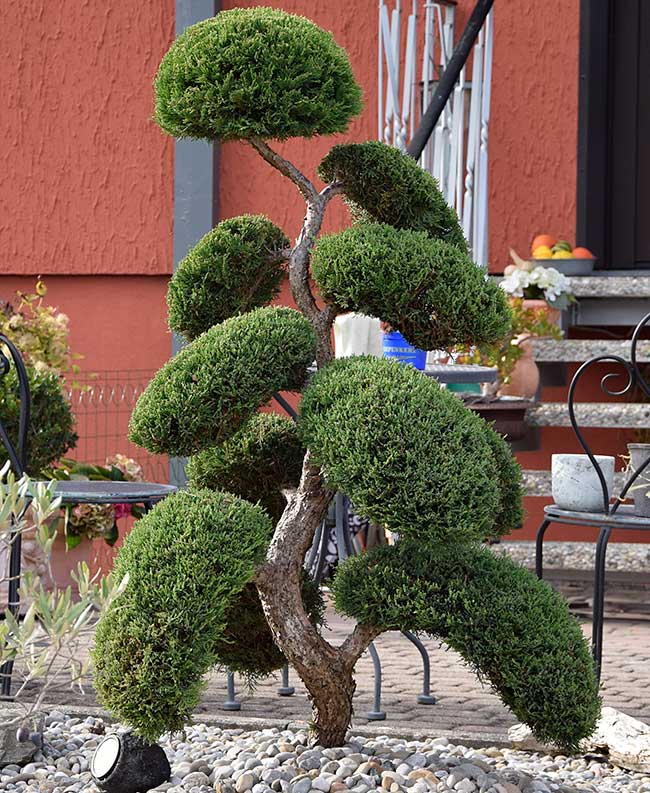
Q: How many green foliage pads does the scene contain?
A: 10